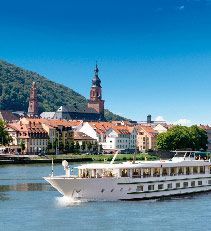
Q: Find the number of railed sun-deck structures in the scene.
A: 1